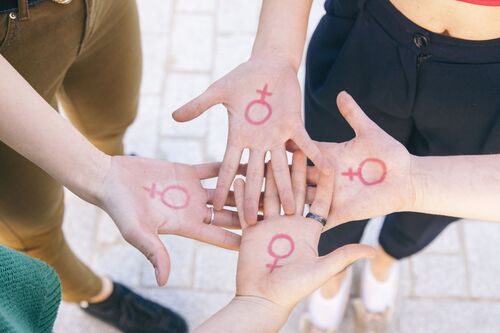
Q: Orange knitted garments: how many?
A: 0